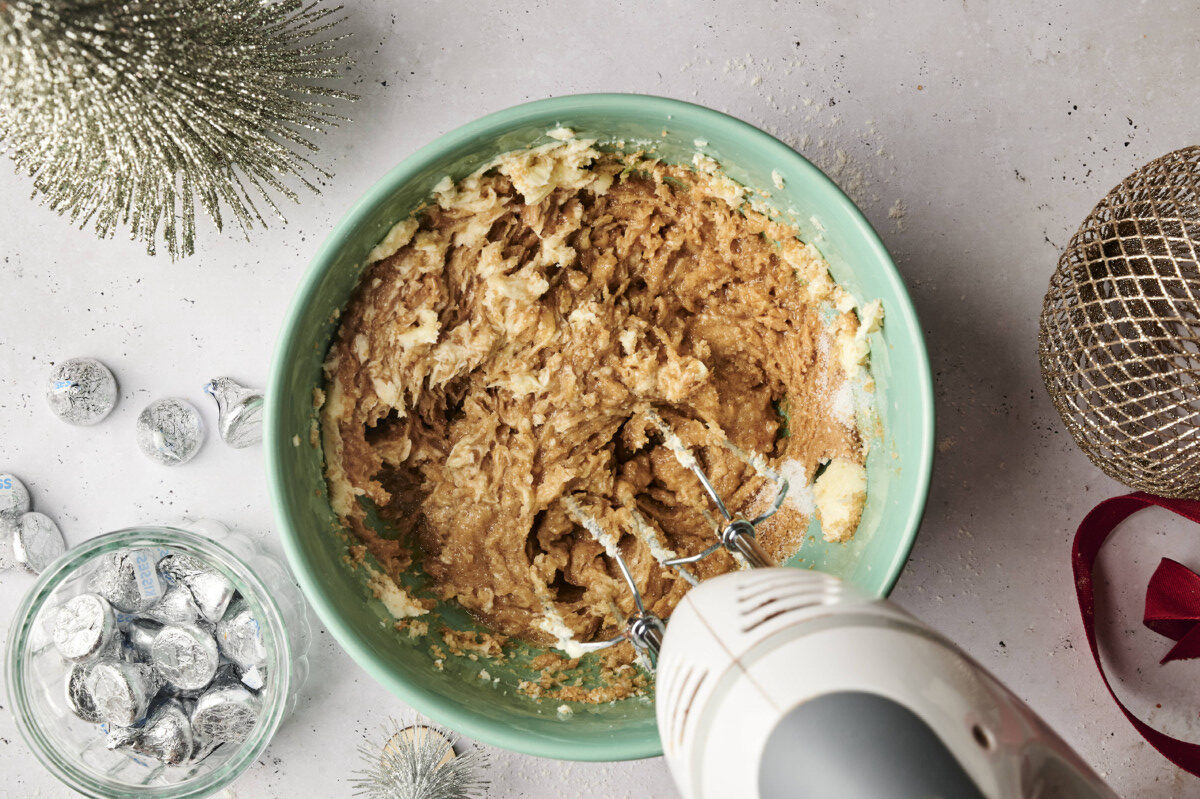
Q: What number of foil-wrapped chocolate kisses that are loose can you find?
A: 5